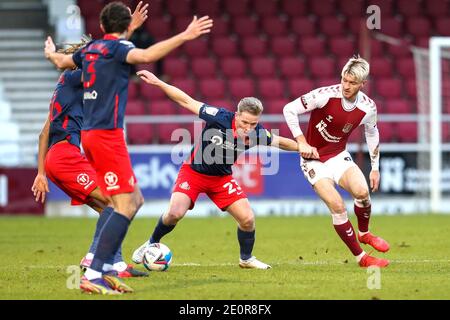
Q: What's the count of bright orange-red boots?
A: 2